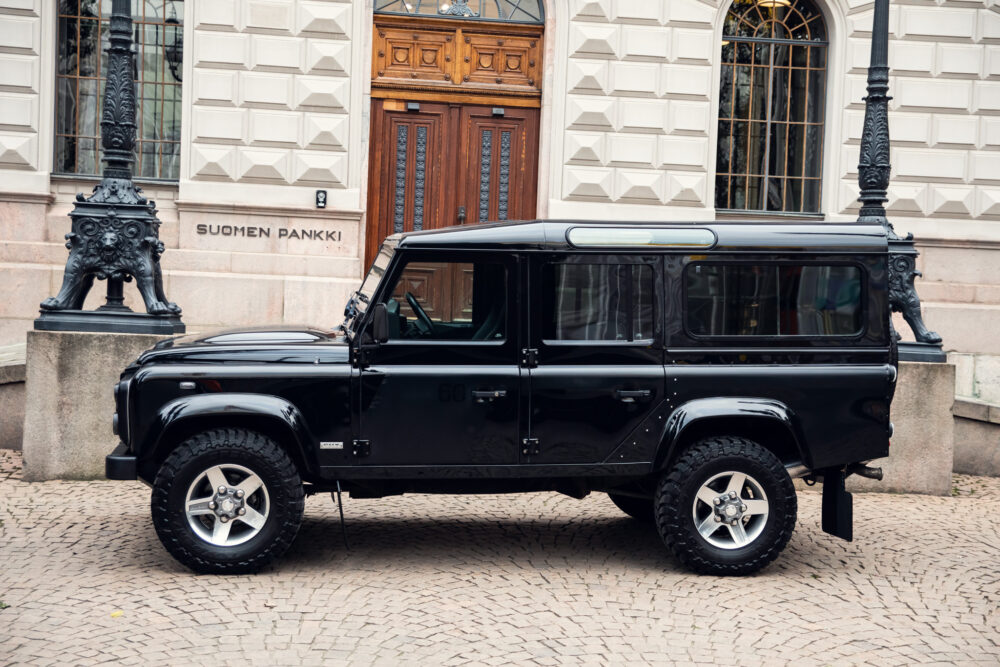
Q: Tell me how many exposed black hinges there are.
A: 4